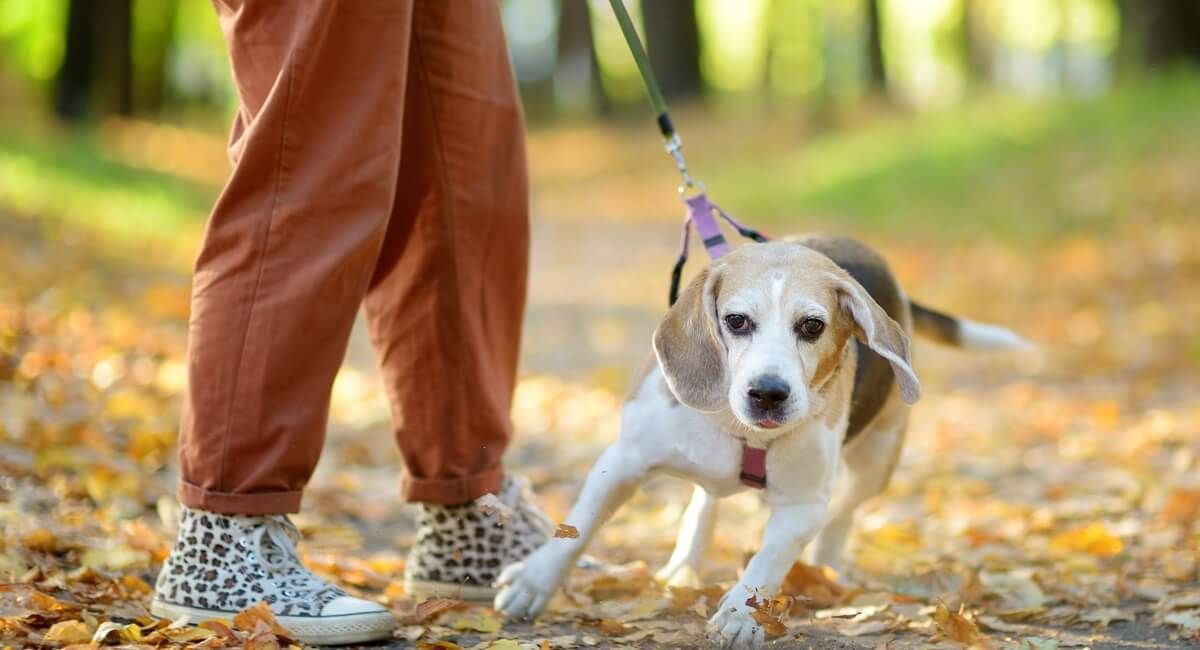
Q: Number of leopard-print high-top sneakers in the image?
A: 2